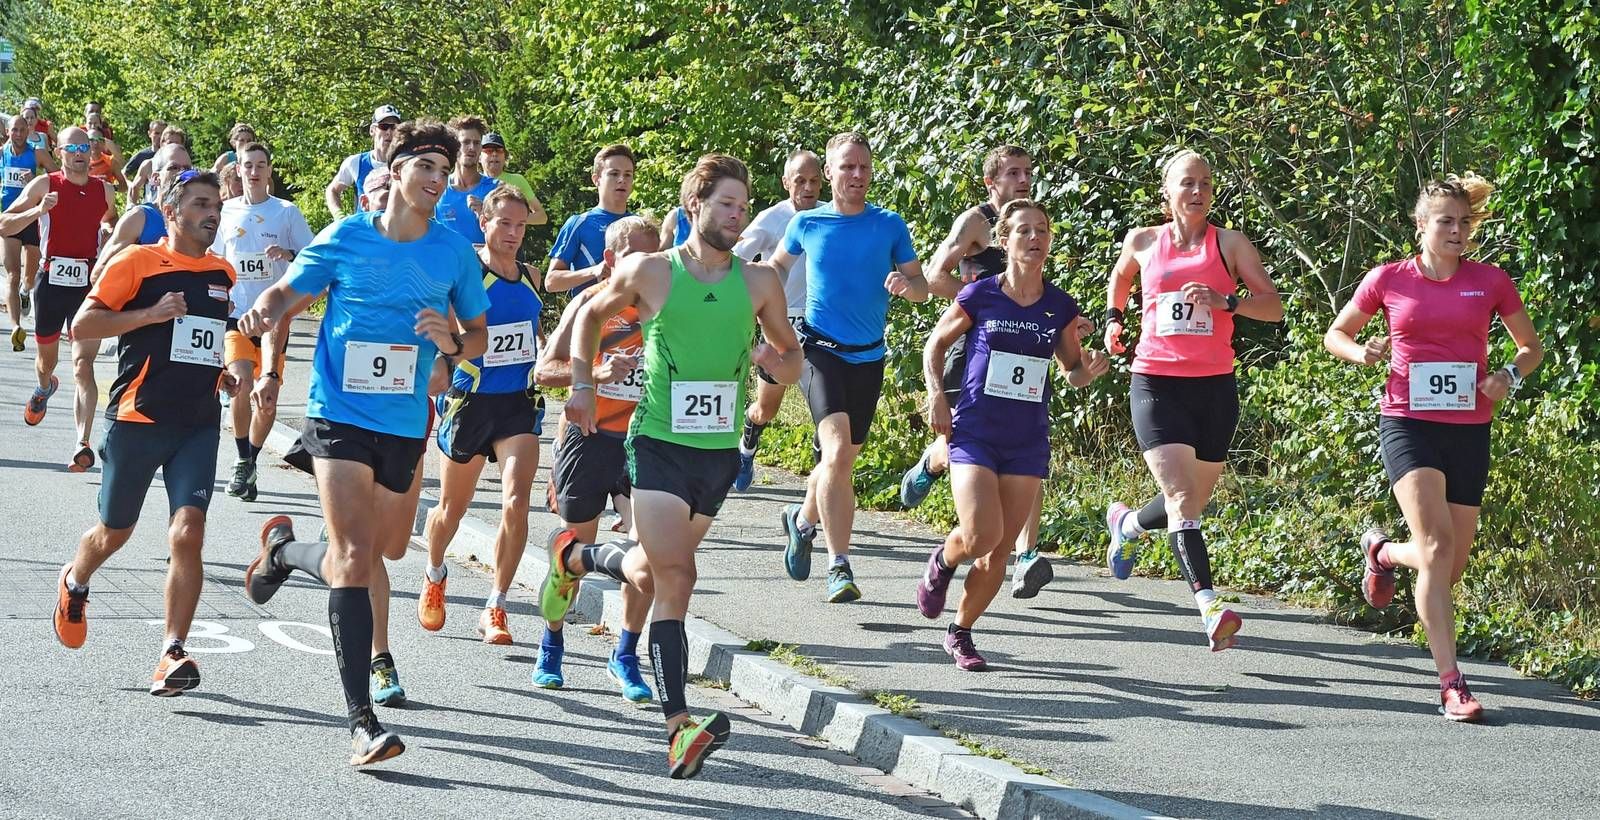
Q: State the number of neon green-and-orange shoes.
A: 2